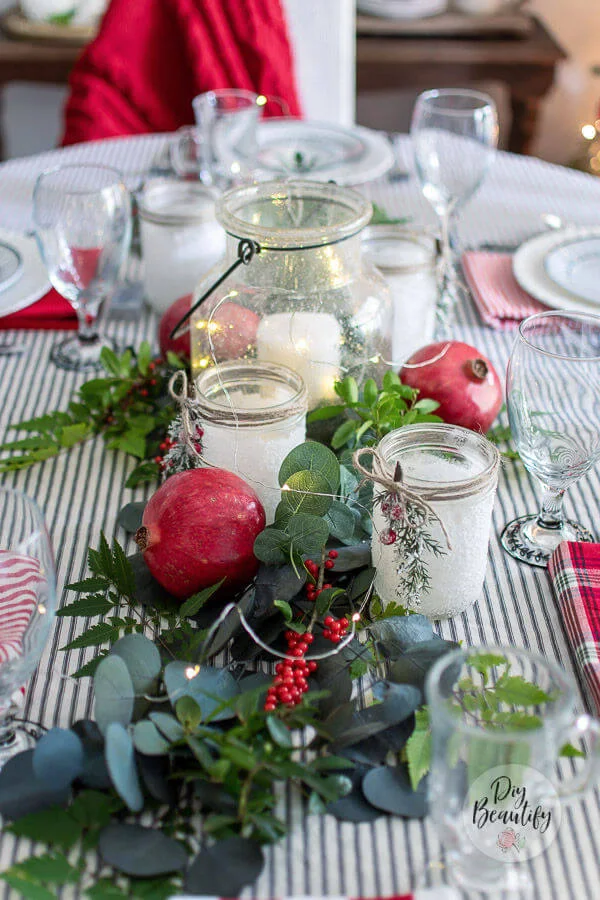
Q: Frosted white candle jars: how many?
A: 4